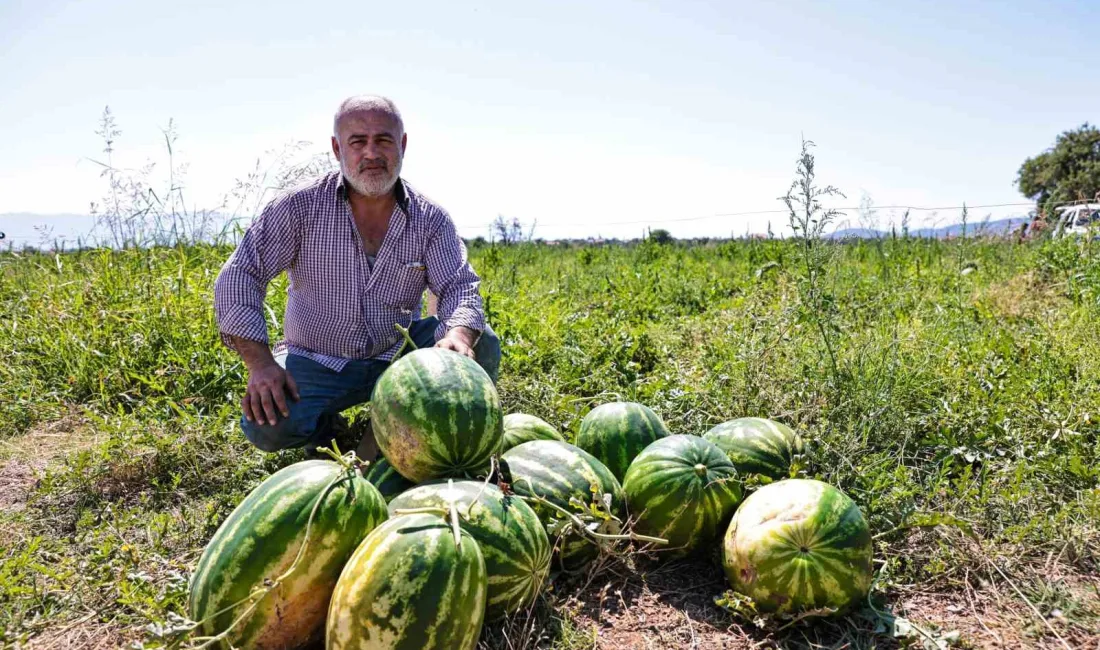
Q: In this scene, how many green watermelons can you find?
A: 11